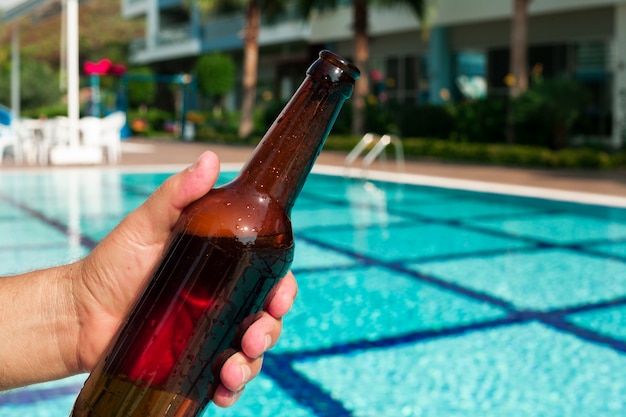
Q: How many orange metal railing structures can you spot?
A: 0